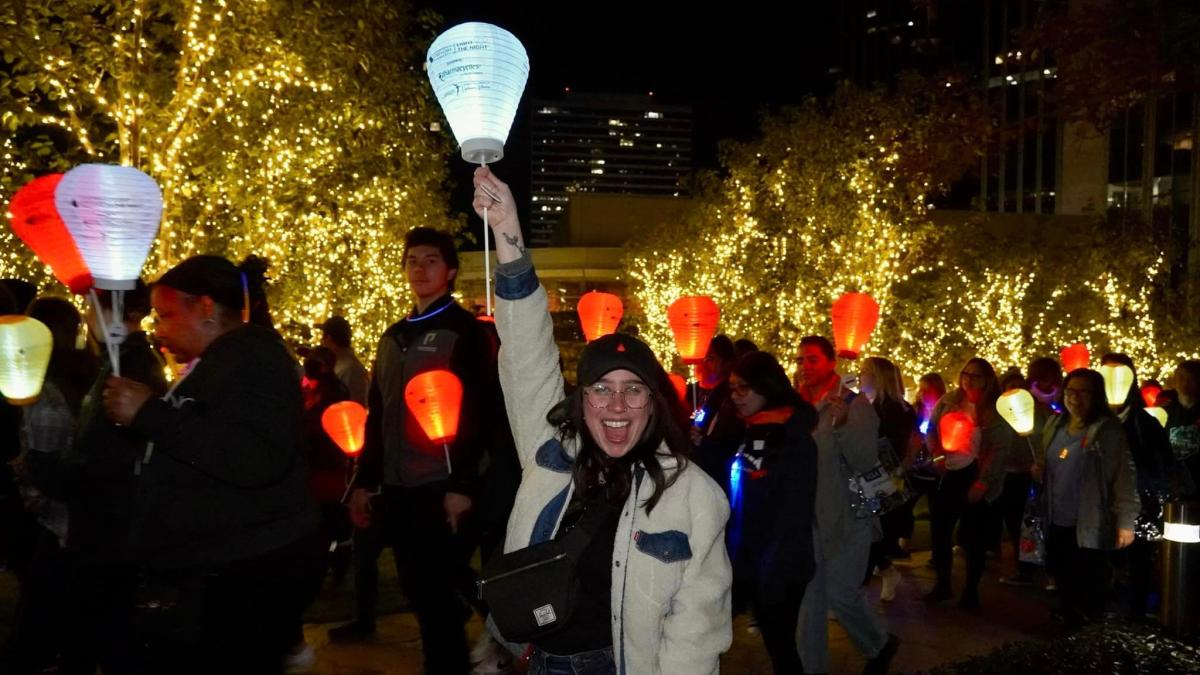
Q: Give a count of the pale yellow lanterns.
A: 4